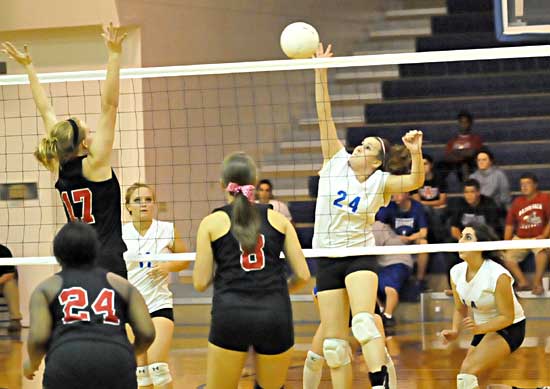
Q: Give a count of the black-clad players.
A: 3